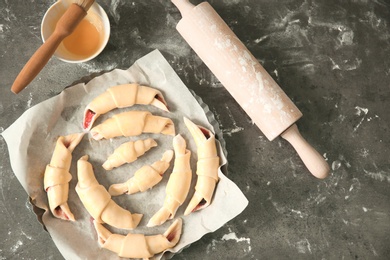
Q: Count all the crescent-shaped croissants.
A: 9